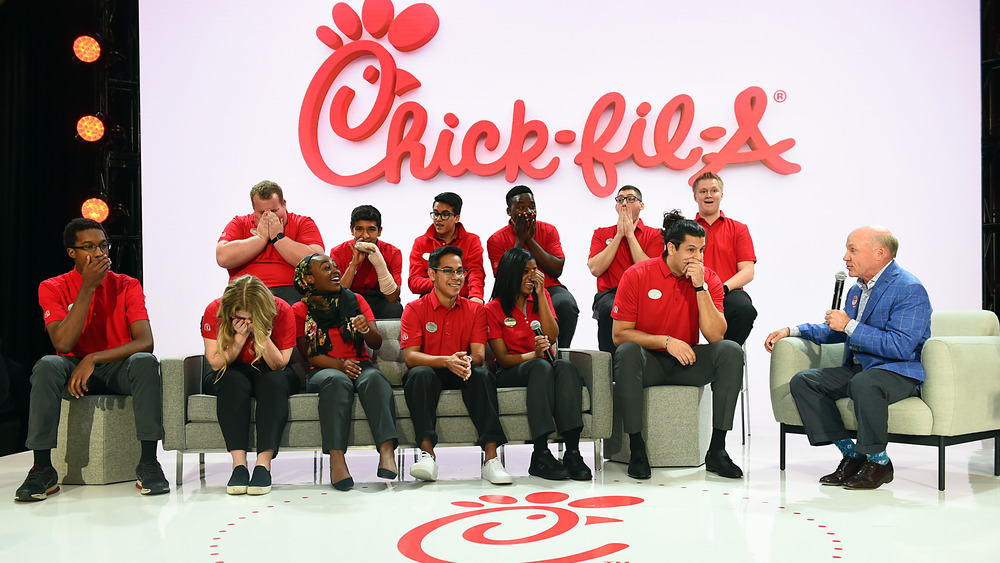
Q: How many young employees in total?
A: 12